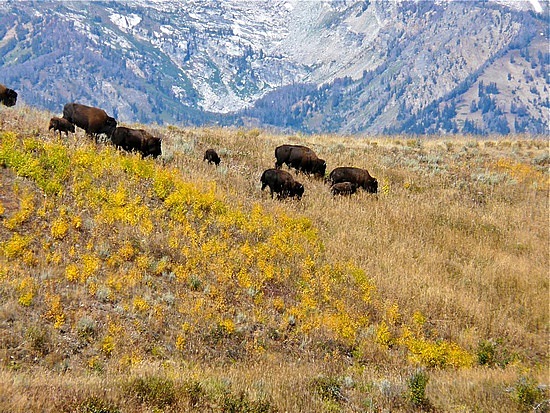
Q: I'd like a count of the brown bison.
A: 9